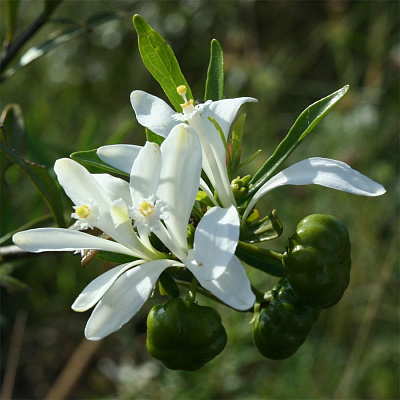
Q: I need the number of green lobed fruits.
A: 3